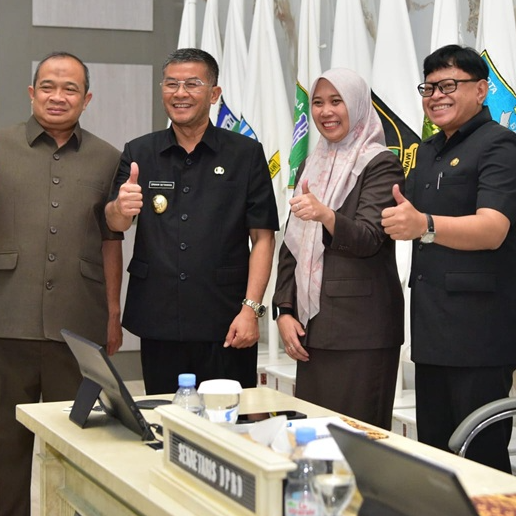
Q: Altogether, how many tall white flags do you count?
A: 9